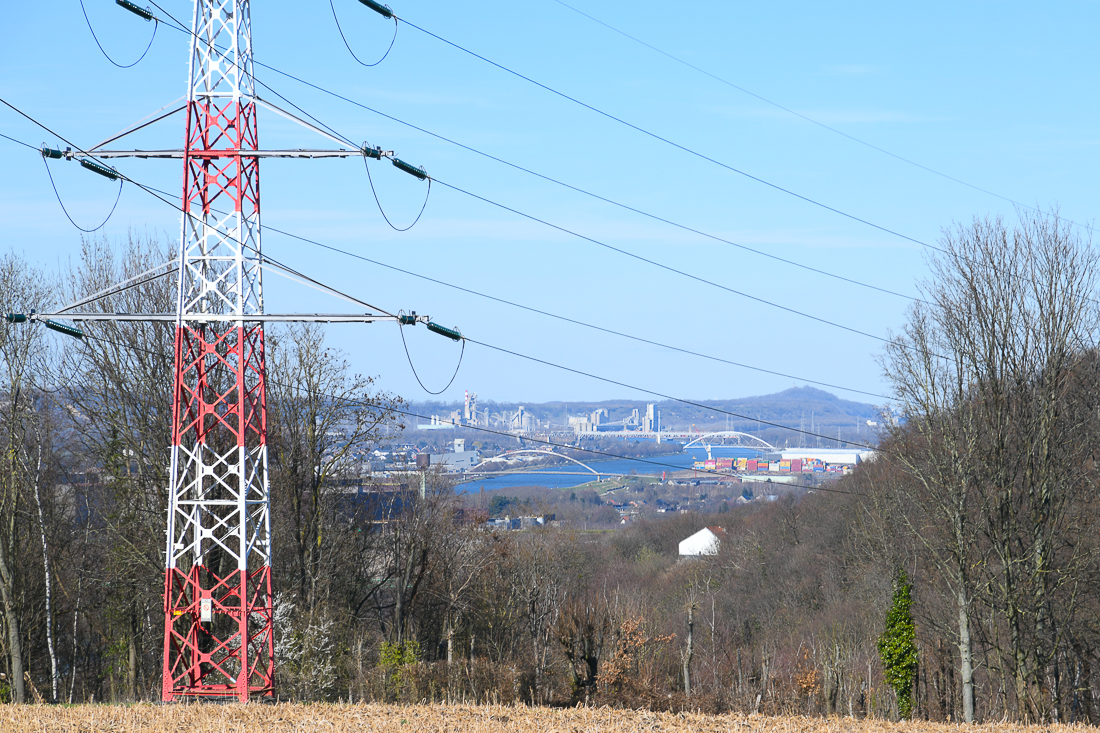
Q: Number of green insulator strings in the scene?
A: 10